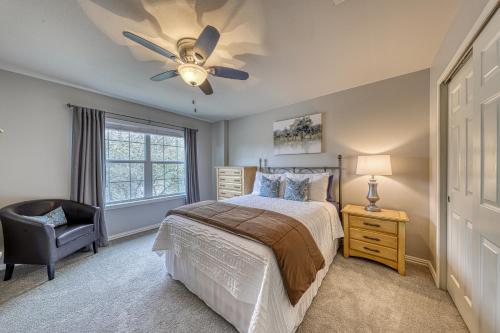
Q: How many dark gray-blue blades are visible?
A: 5